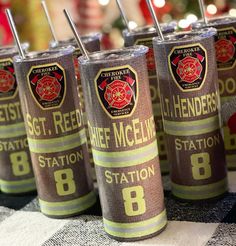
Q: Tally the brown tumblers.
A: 7